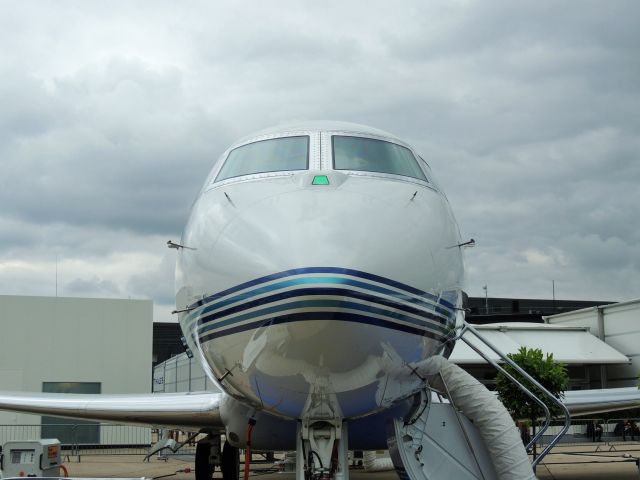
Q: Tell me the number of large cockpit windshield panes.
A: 2